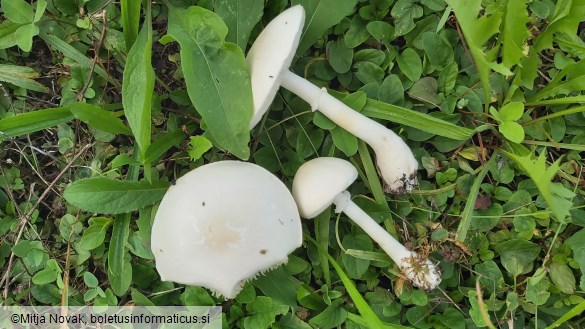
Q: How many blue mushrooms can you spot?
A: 0